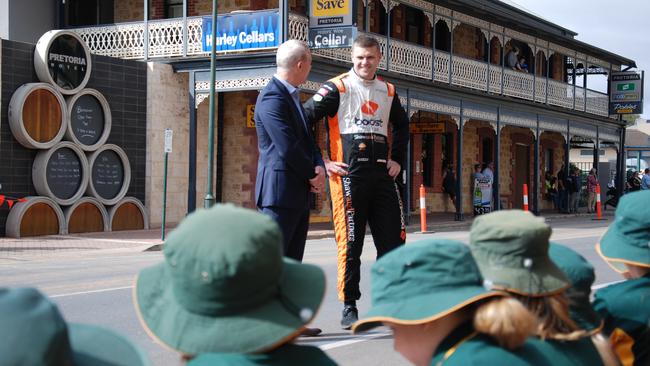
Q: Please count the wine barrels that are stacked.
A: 8